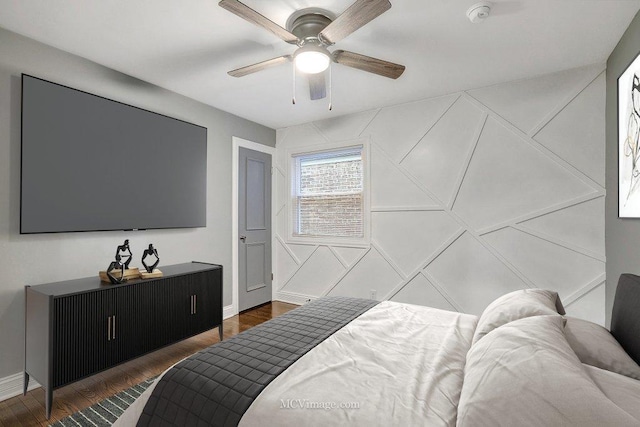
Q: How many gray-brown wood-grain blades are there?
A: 5